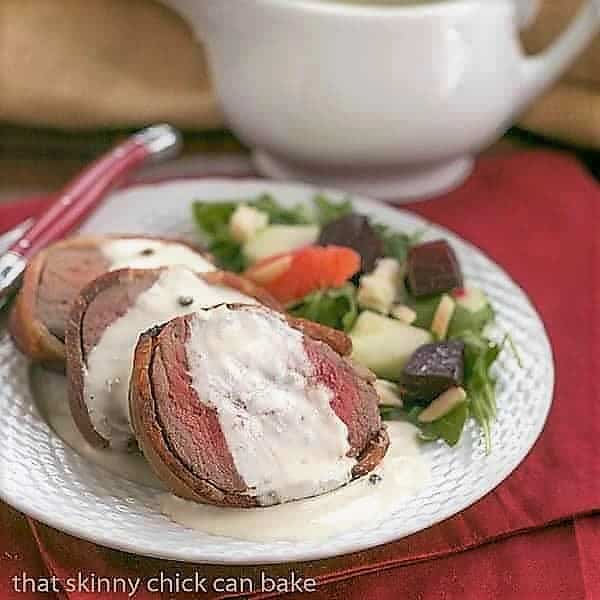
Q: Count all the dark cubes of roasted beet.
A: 3